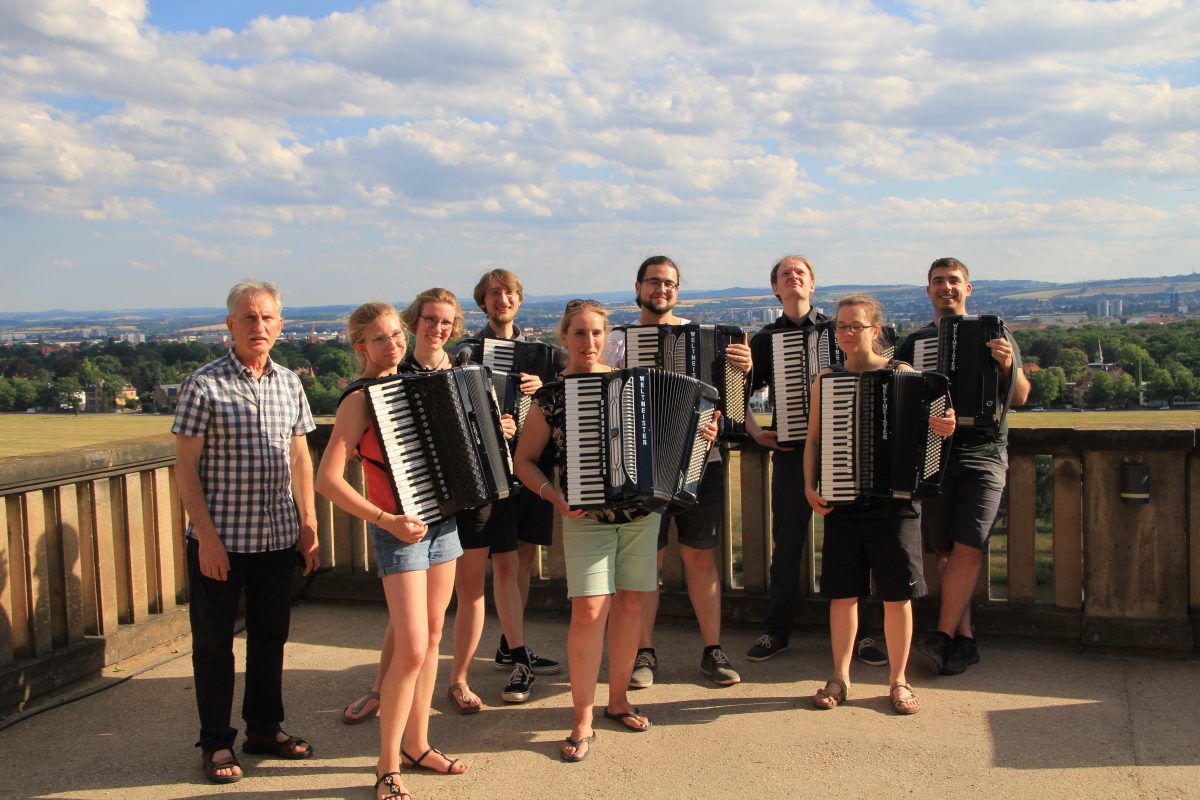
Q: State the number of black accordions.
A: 8